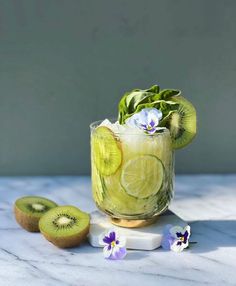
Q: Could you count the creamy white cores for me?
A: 3